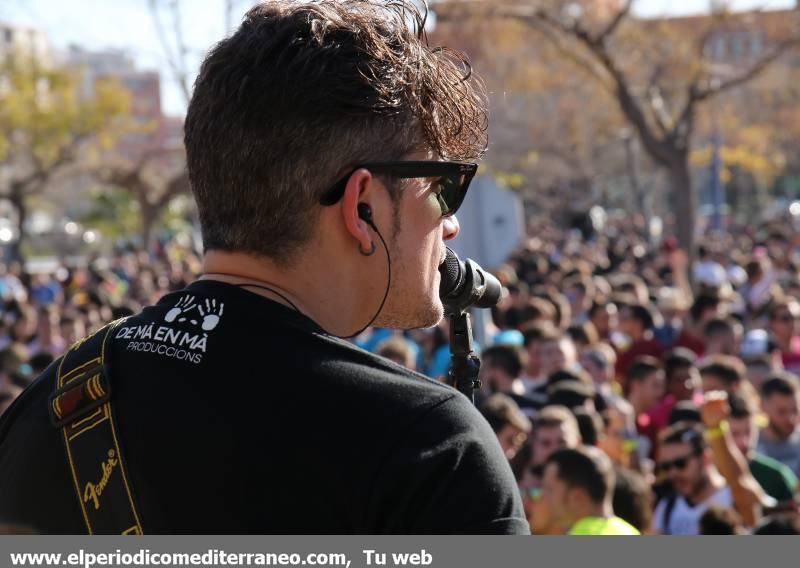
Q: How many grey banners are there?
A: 1